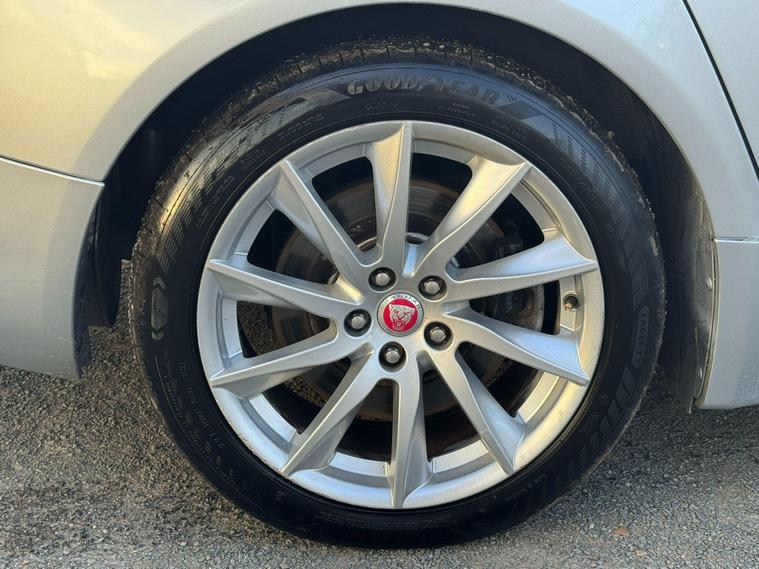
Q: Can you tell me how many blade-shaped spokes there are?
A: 10